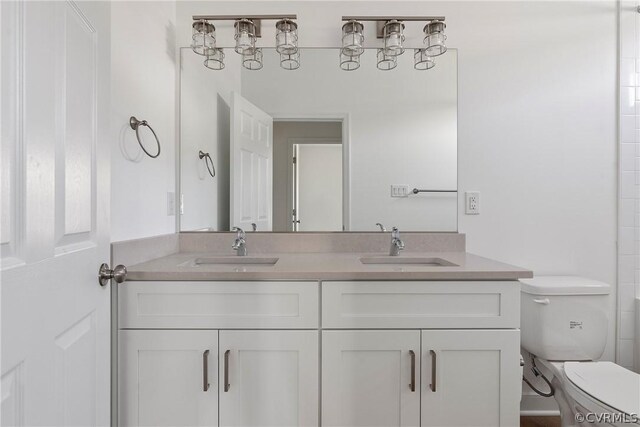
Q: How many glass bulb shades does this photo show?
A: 6